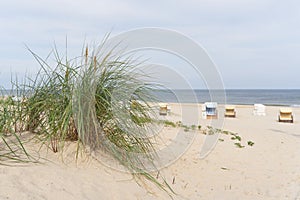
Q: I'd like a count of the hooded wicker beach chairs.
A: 5